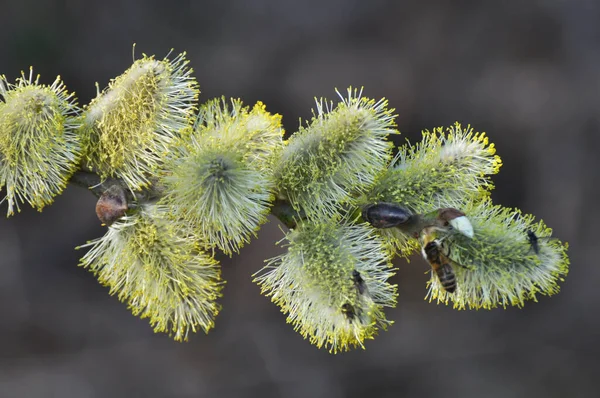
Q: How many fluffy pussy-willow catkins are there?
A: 8